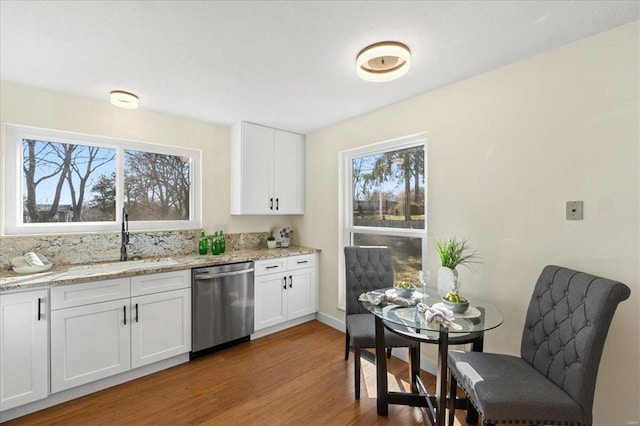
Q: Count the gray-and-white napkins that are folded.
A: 2